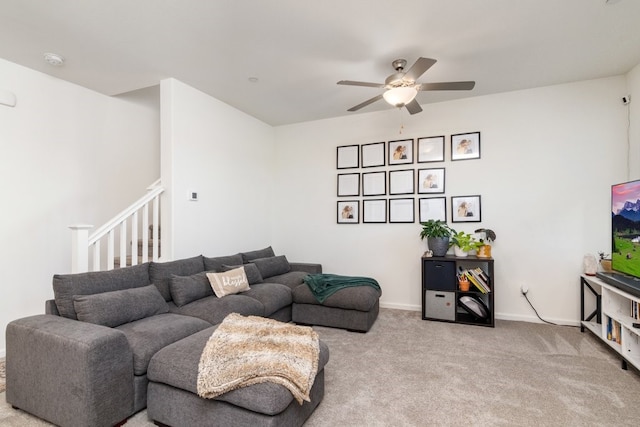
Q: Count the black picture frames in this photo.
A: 14